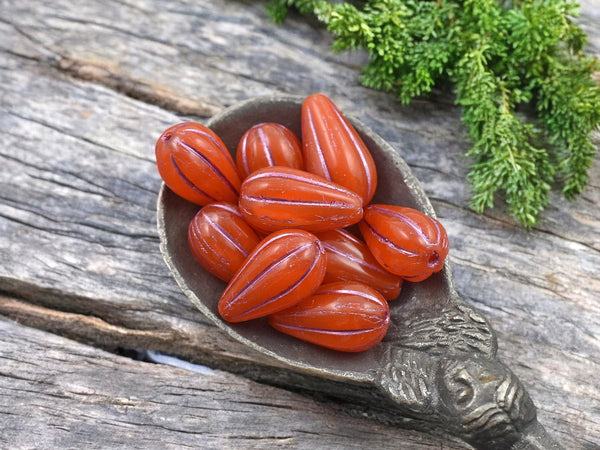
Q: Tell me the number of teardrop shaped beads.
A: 9